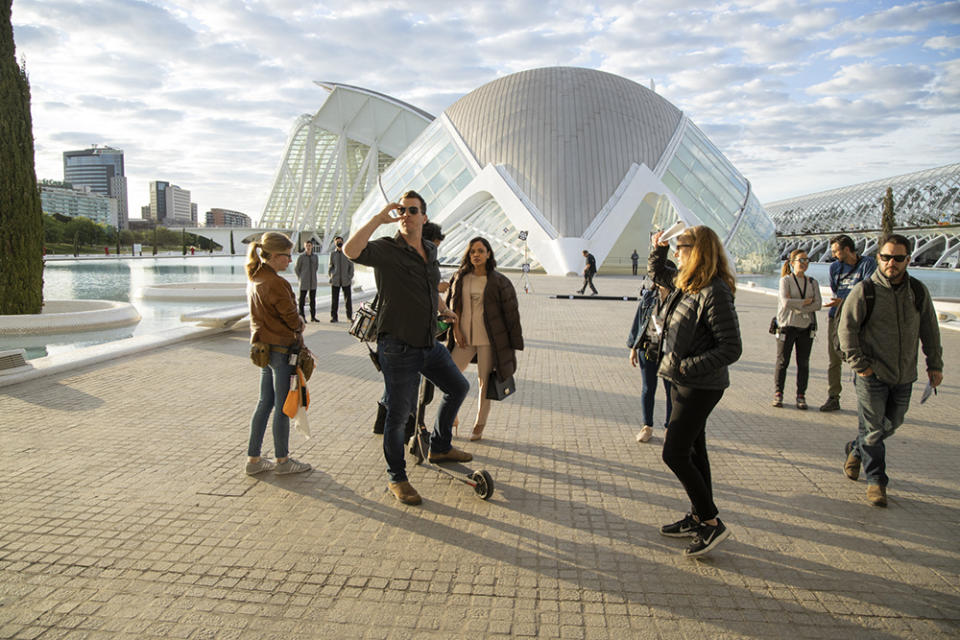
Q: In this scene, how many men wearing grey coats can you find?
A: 2